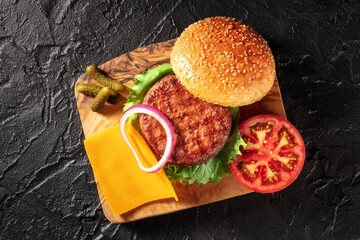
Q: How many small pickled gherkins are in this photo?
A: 3